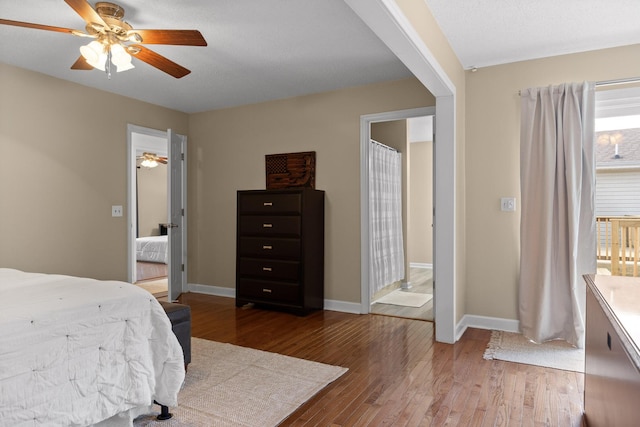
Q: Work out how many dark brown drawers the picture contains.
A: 5